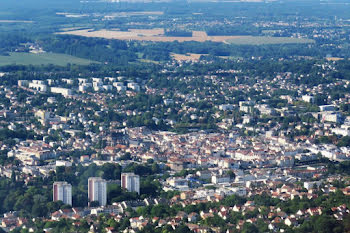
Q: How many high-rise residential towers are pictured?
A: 3